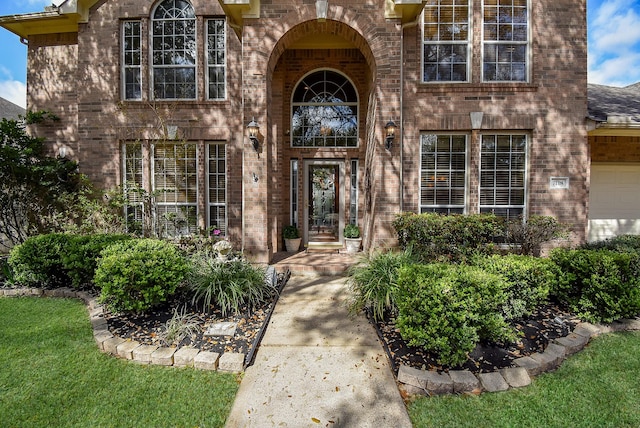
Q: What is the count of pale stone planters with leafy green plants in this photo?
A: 2